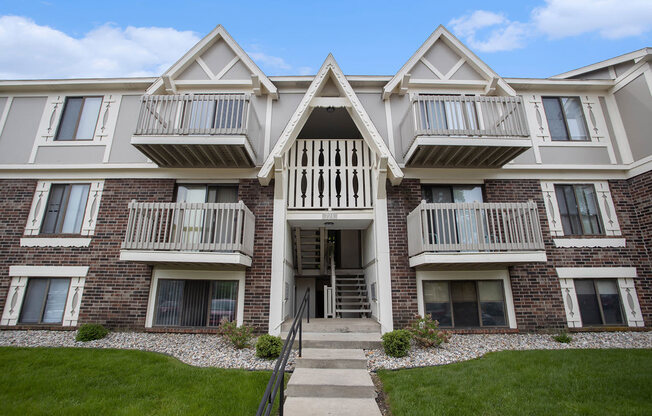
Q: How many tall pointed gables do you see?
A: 3